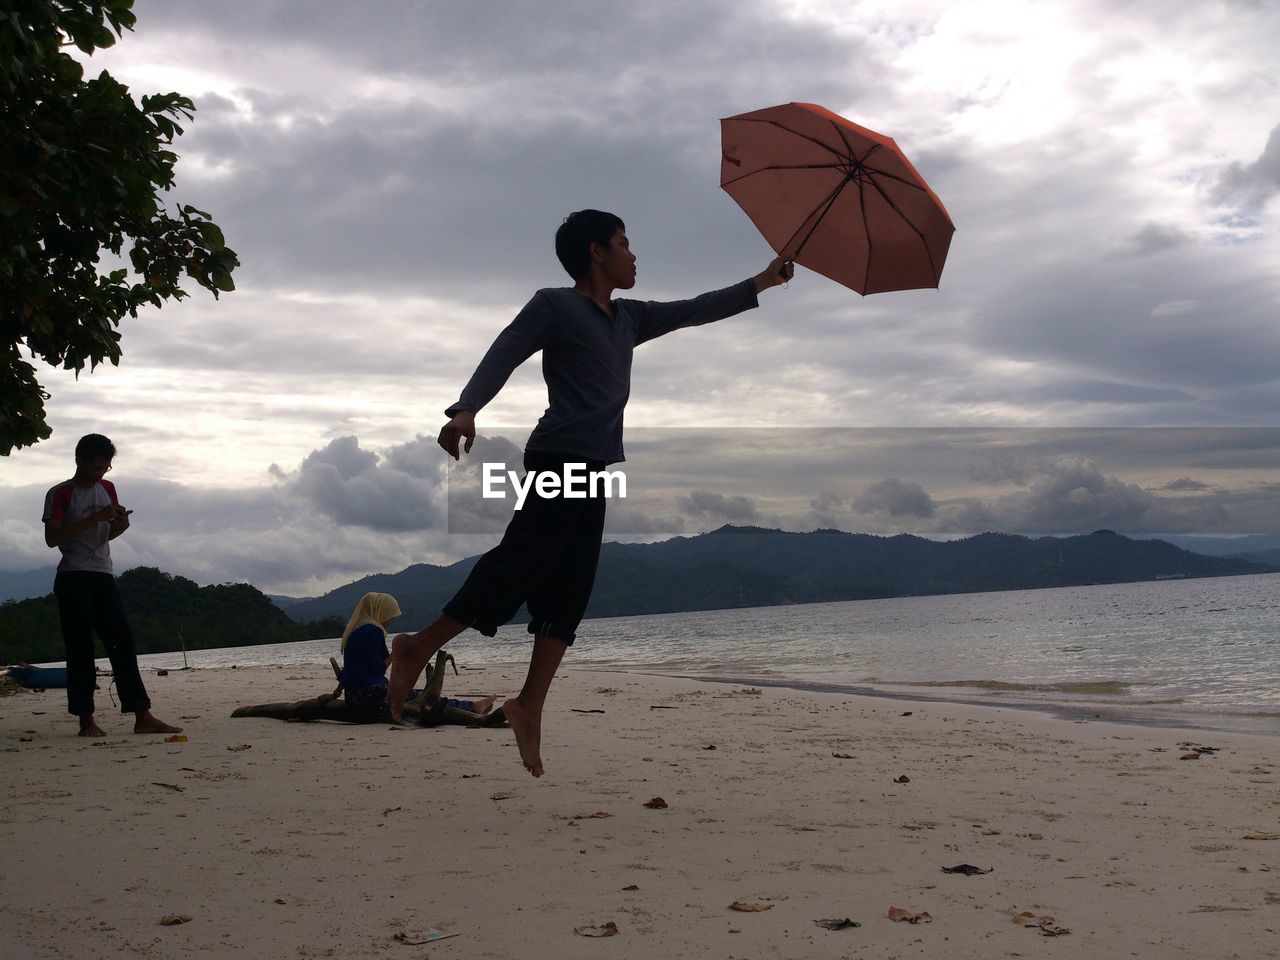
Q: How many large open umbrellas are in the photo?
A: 1